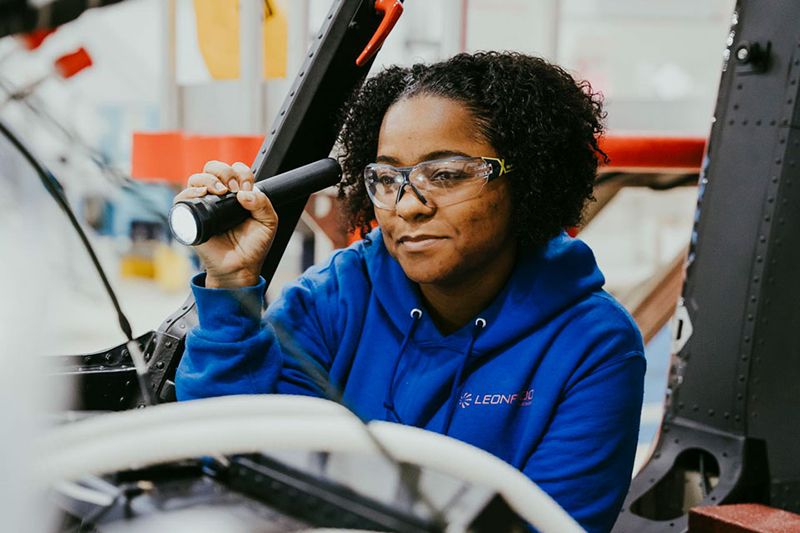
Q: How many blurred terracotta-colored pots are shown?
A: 0